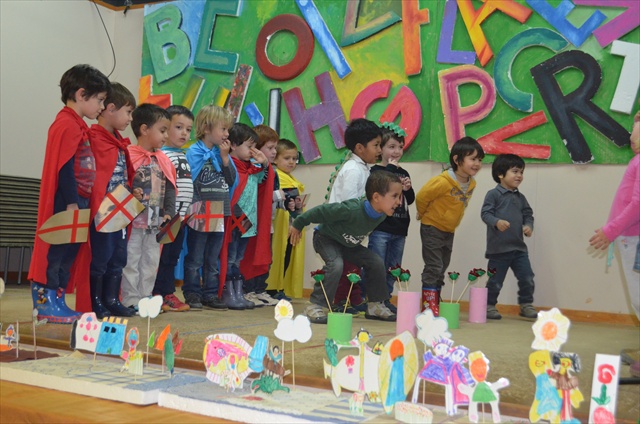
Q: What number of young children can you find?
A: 14